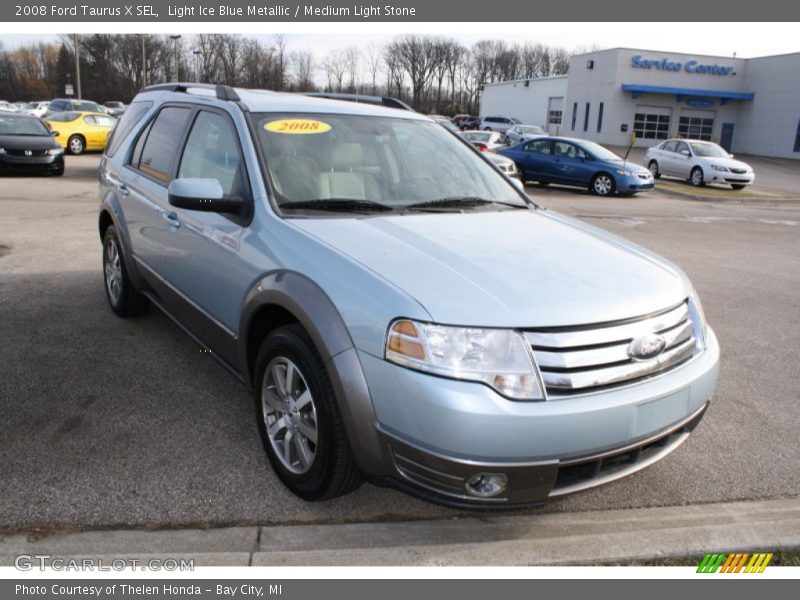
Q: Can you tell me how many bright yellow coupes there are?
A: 1